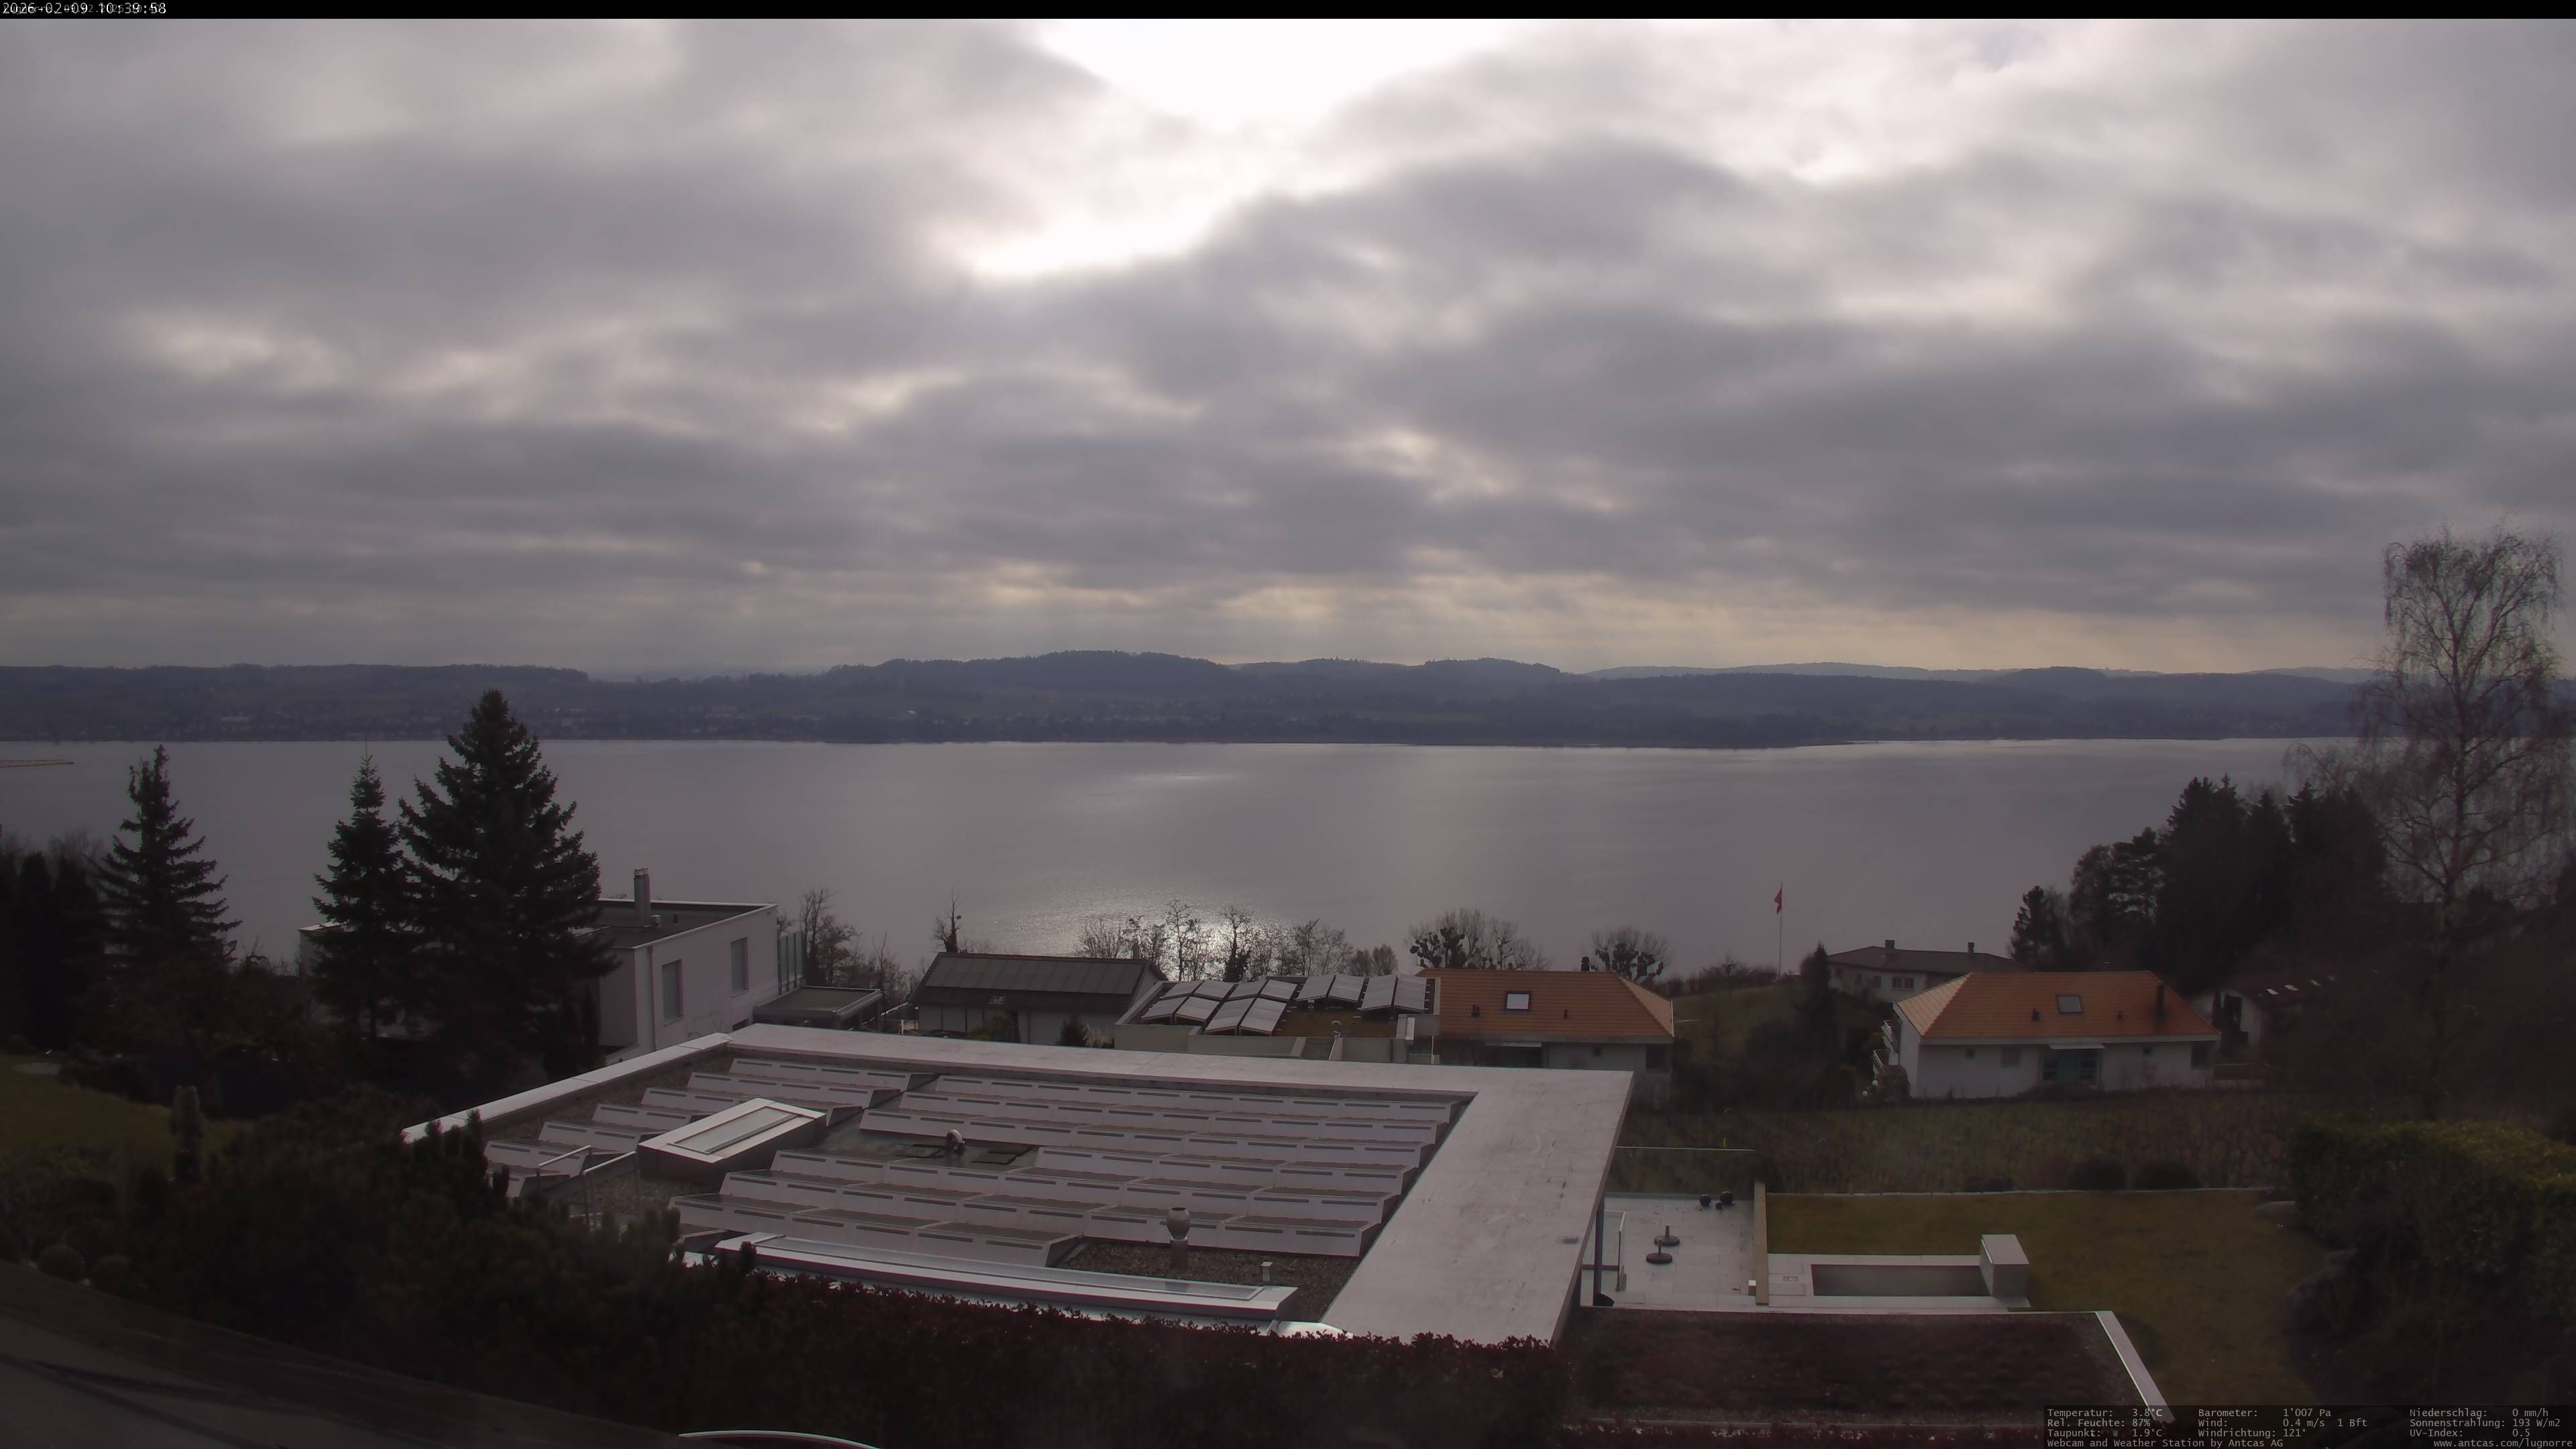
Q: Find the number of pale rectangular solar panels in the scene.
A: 12